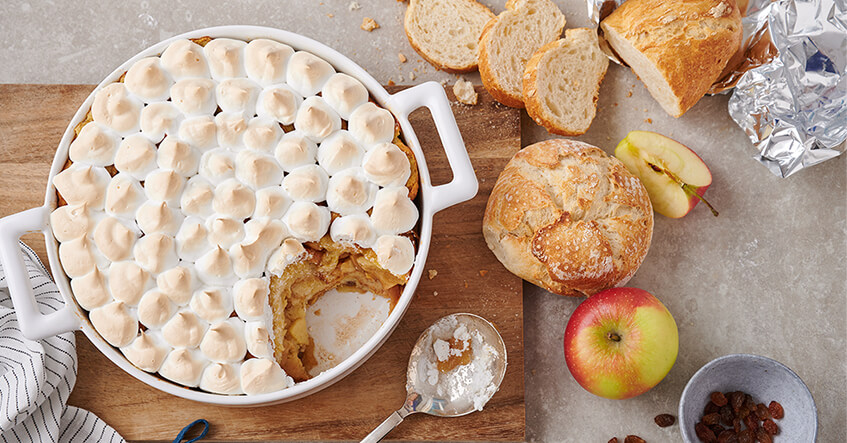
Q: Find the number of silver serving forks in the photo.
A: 0